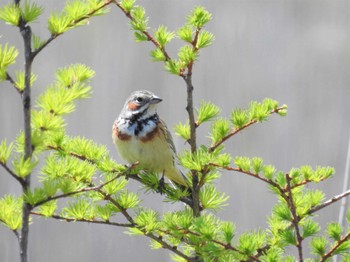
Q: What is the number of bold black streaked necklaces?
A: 1